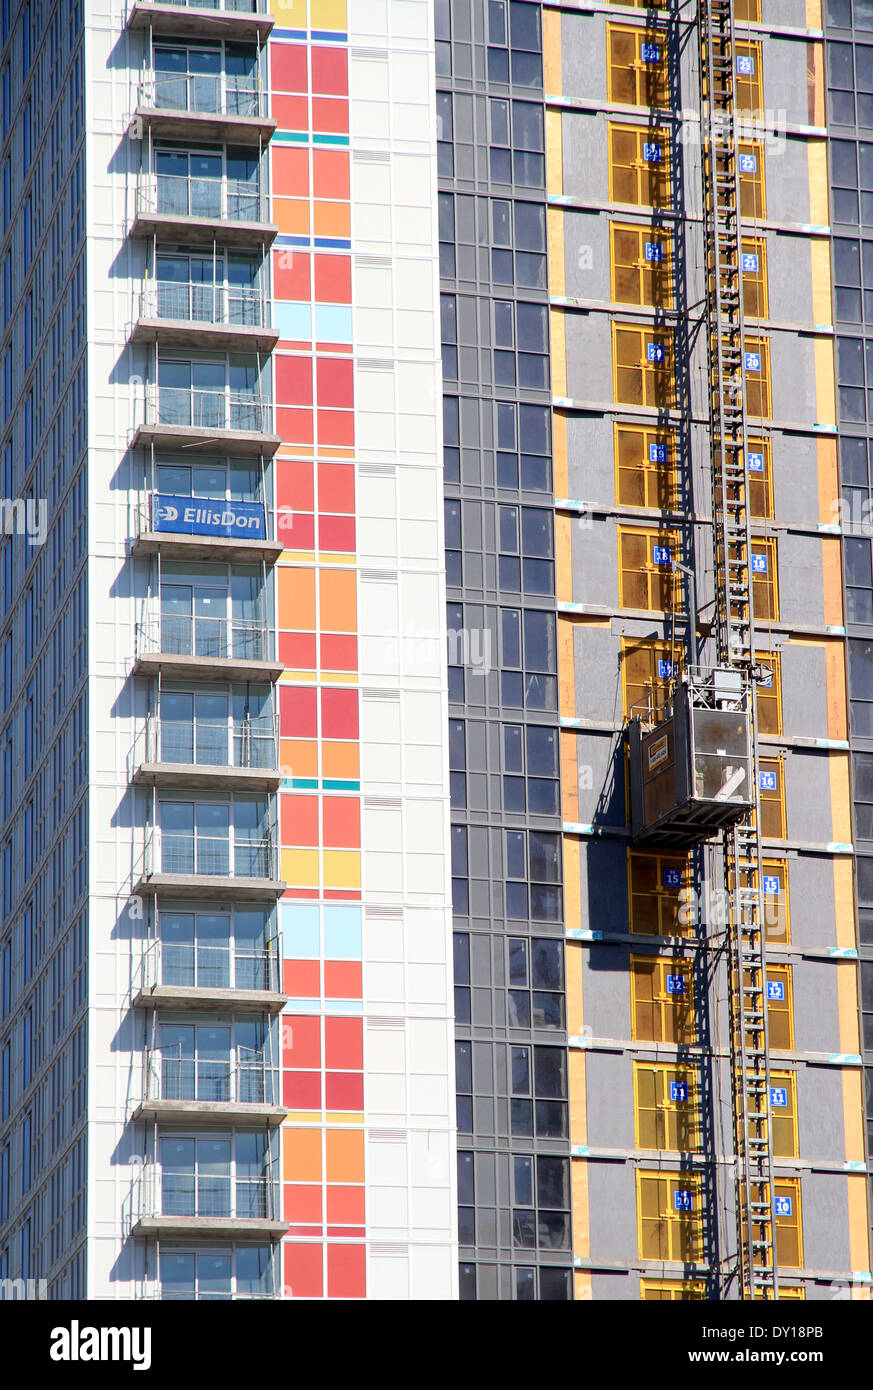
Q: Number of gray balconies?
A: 12